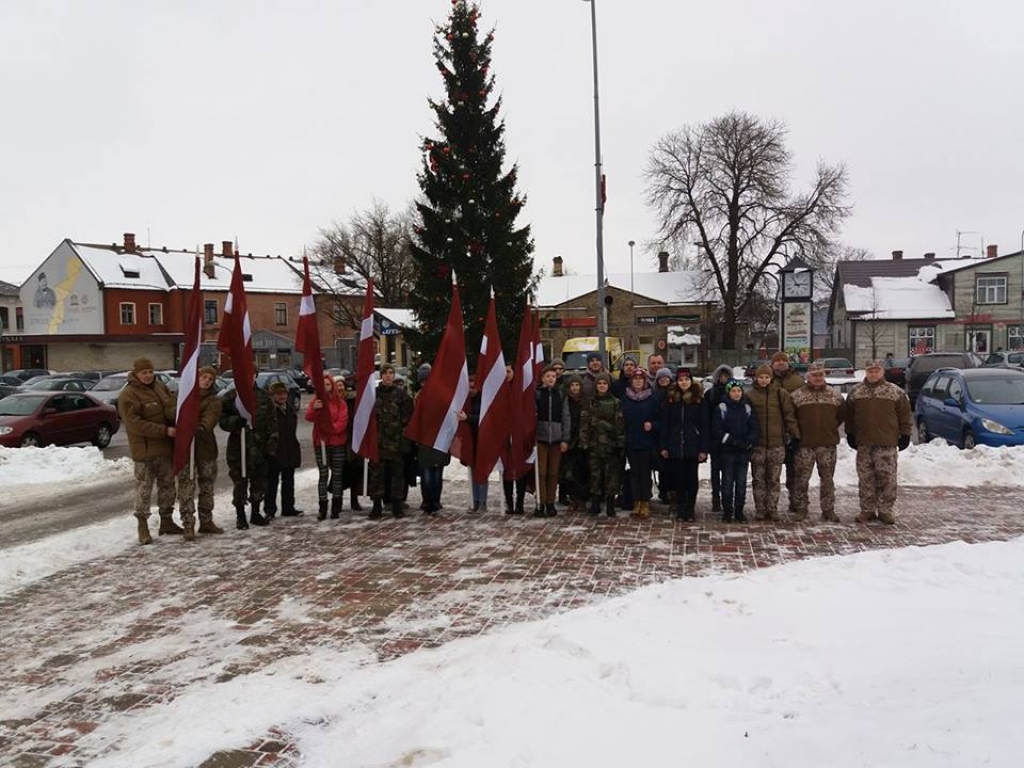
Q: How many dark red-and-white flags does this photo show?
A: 8